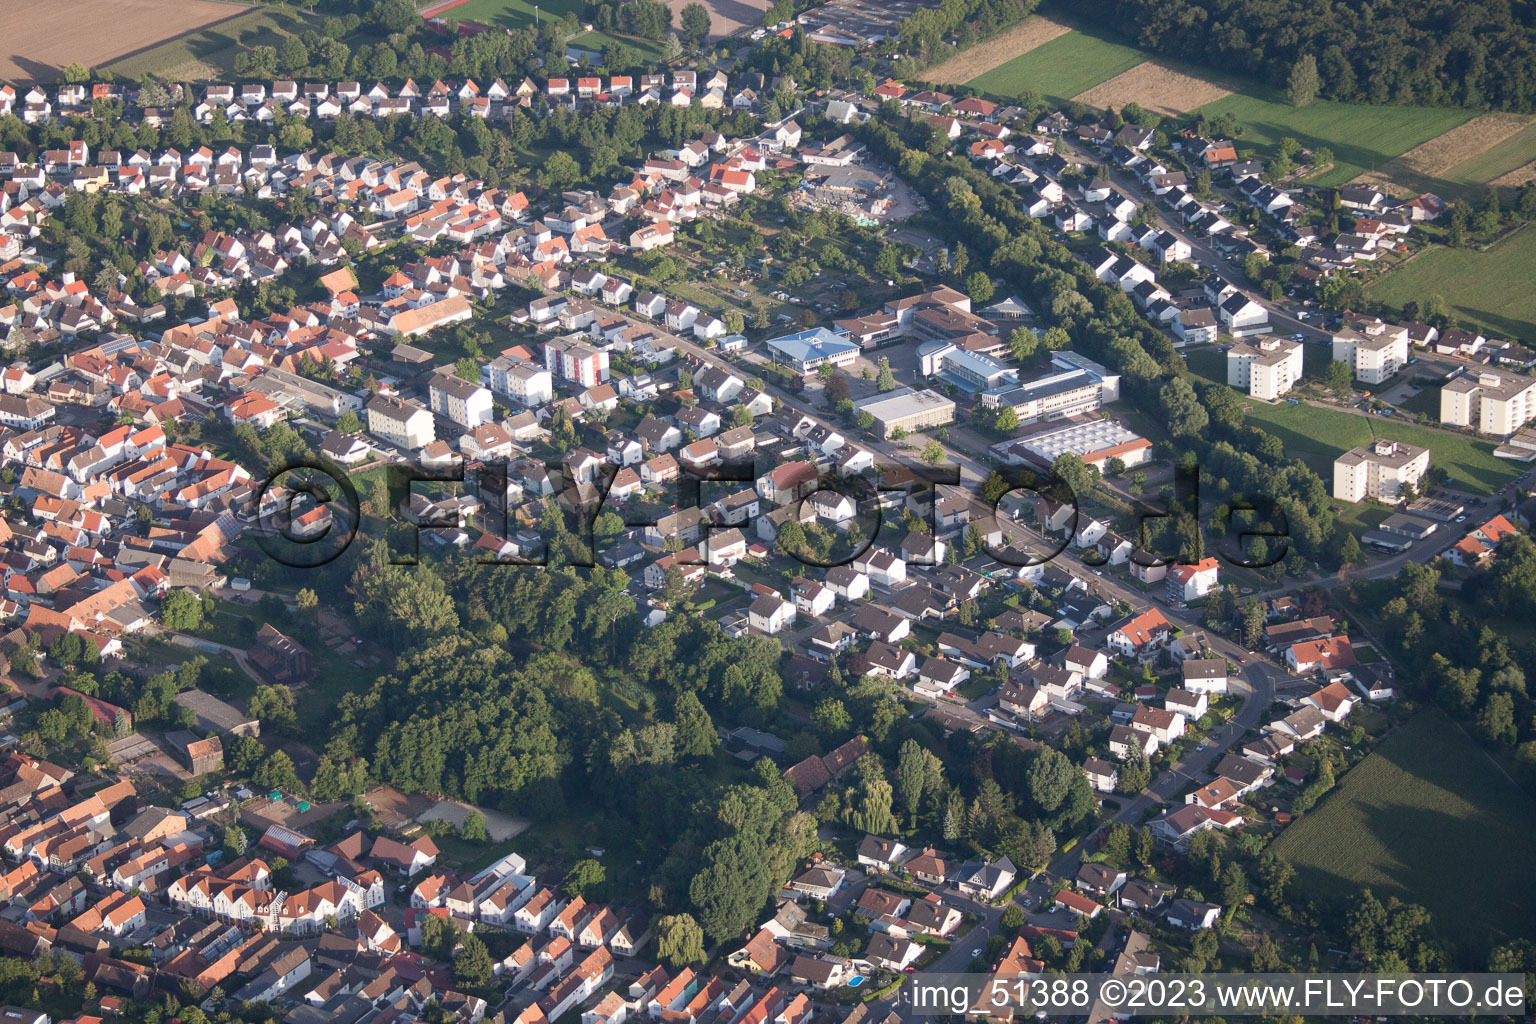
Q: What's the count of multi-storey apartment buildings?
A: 8